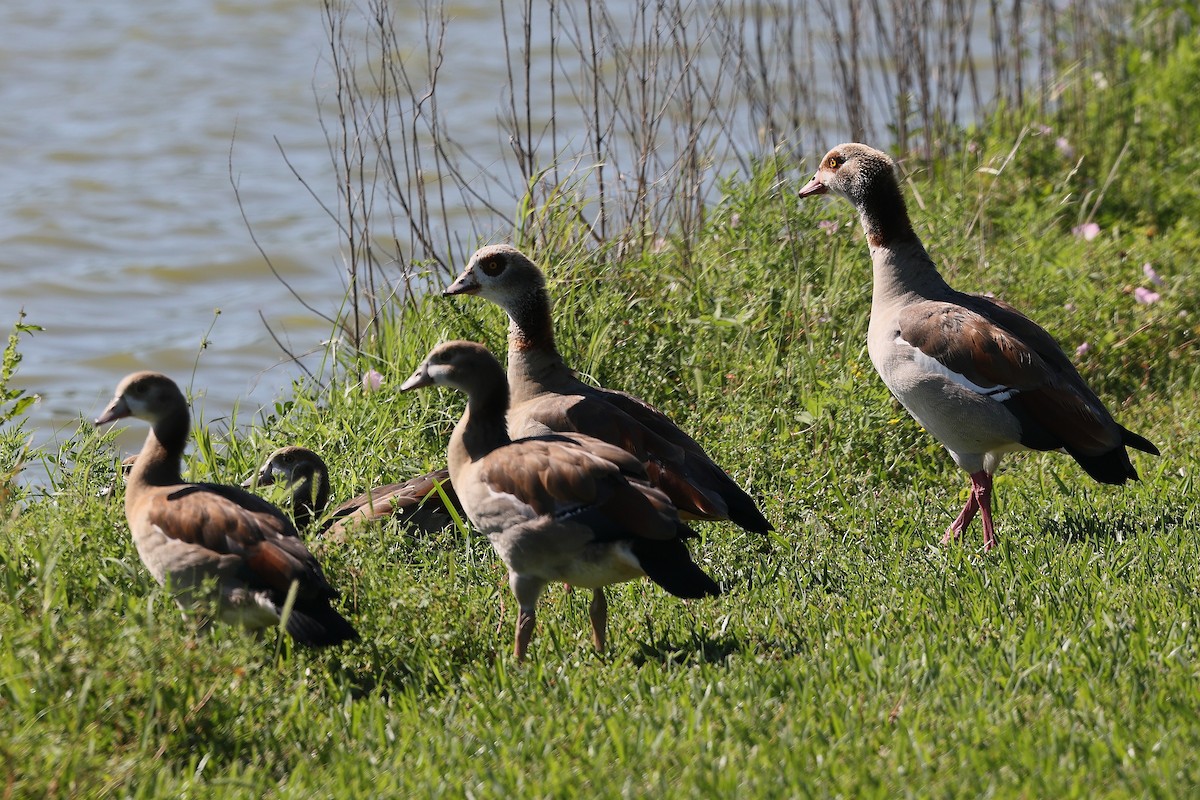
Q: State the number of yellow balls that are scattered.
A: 0